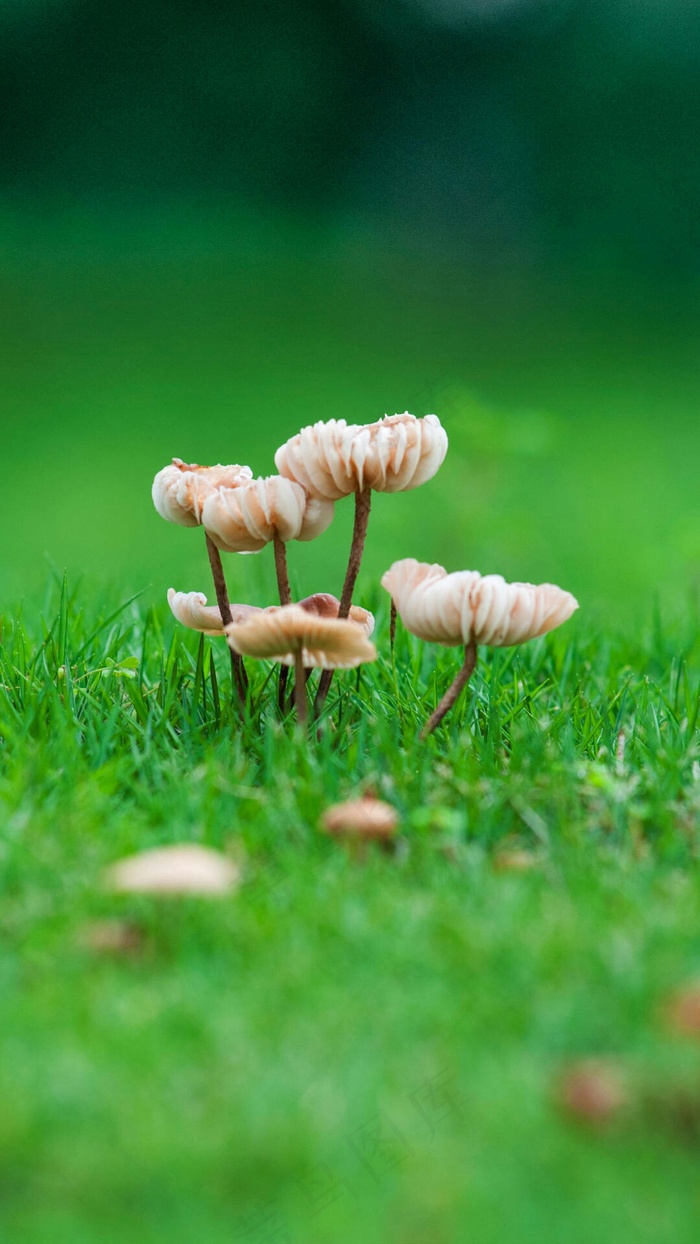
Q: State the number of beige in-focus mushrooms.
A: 6